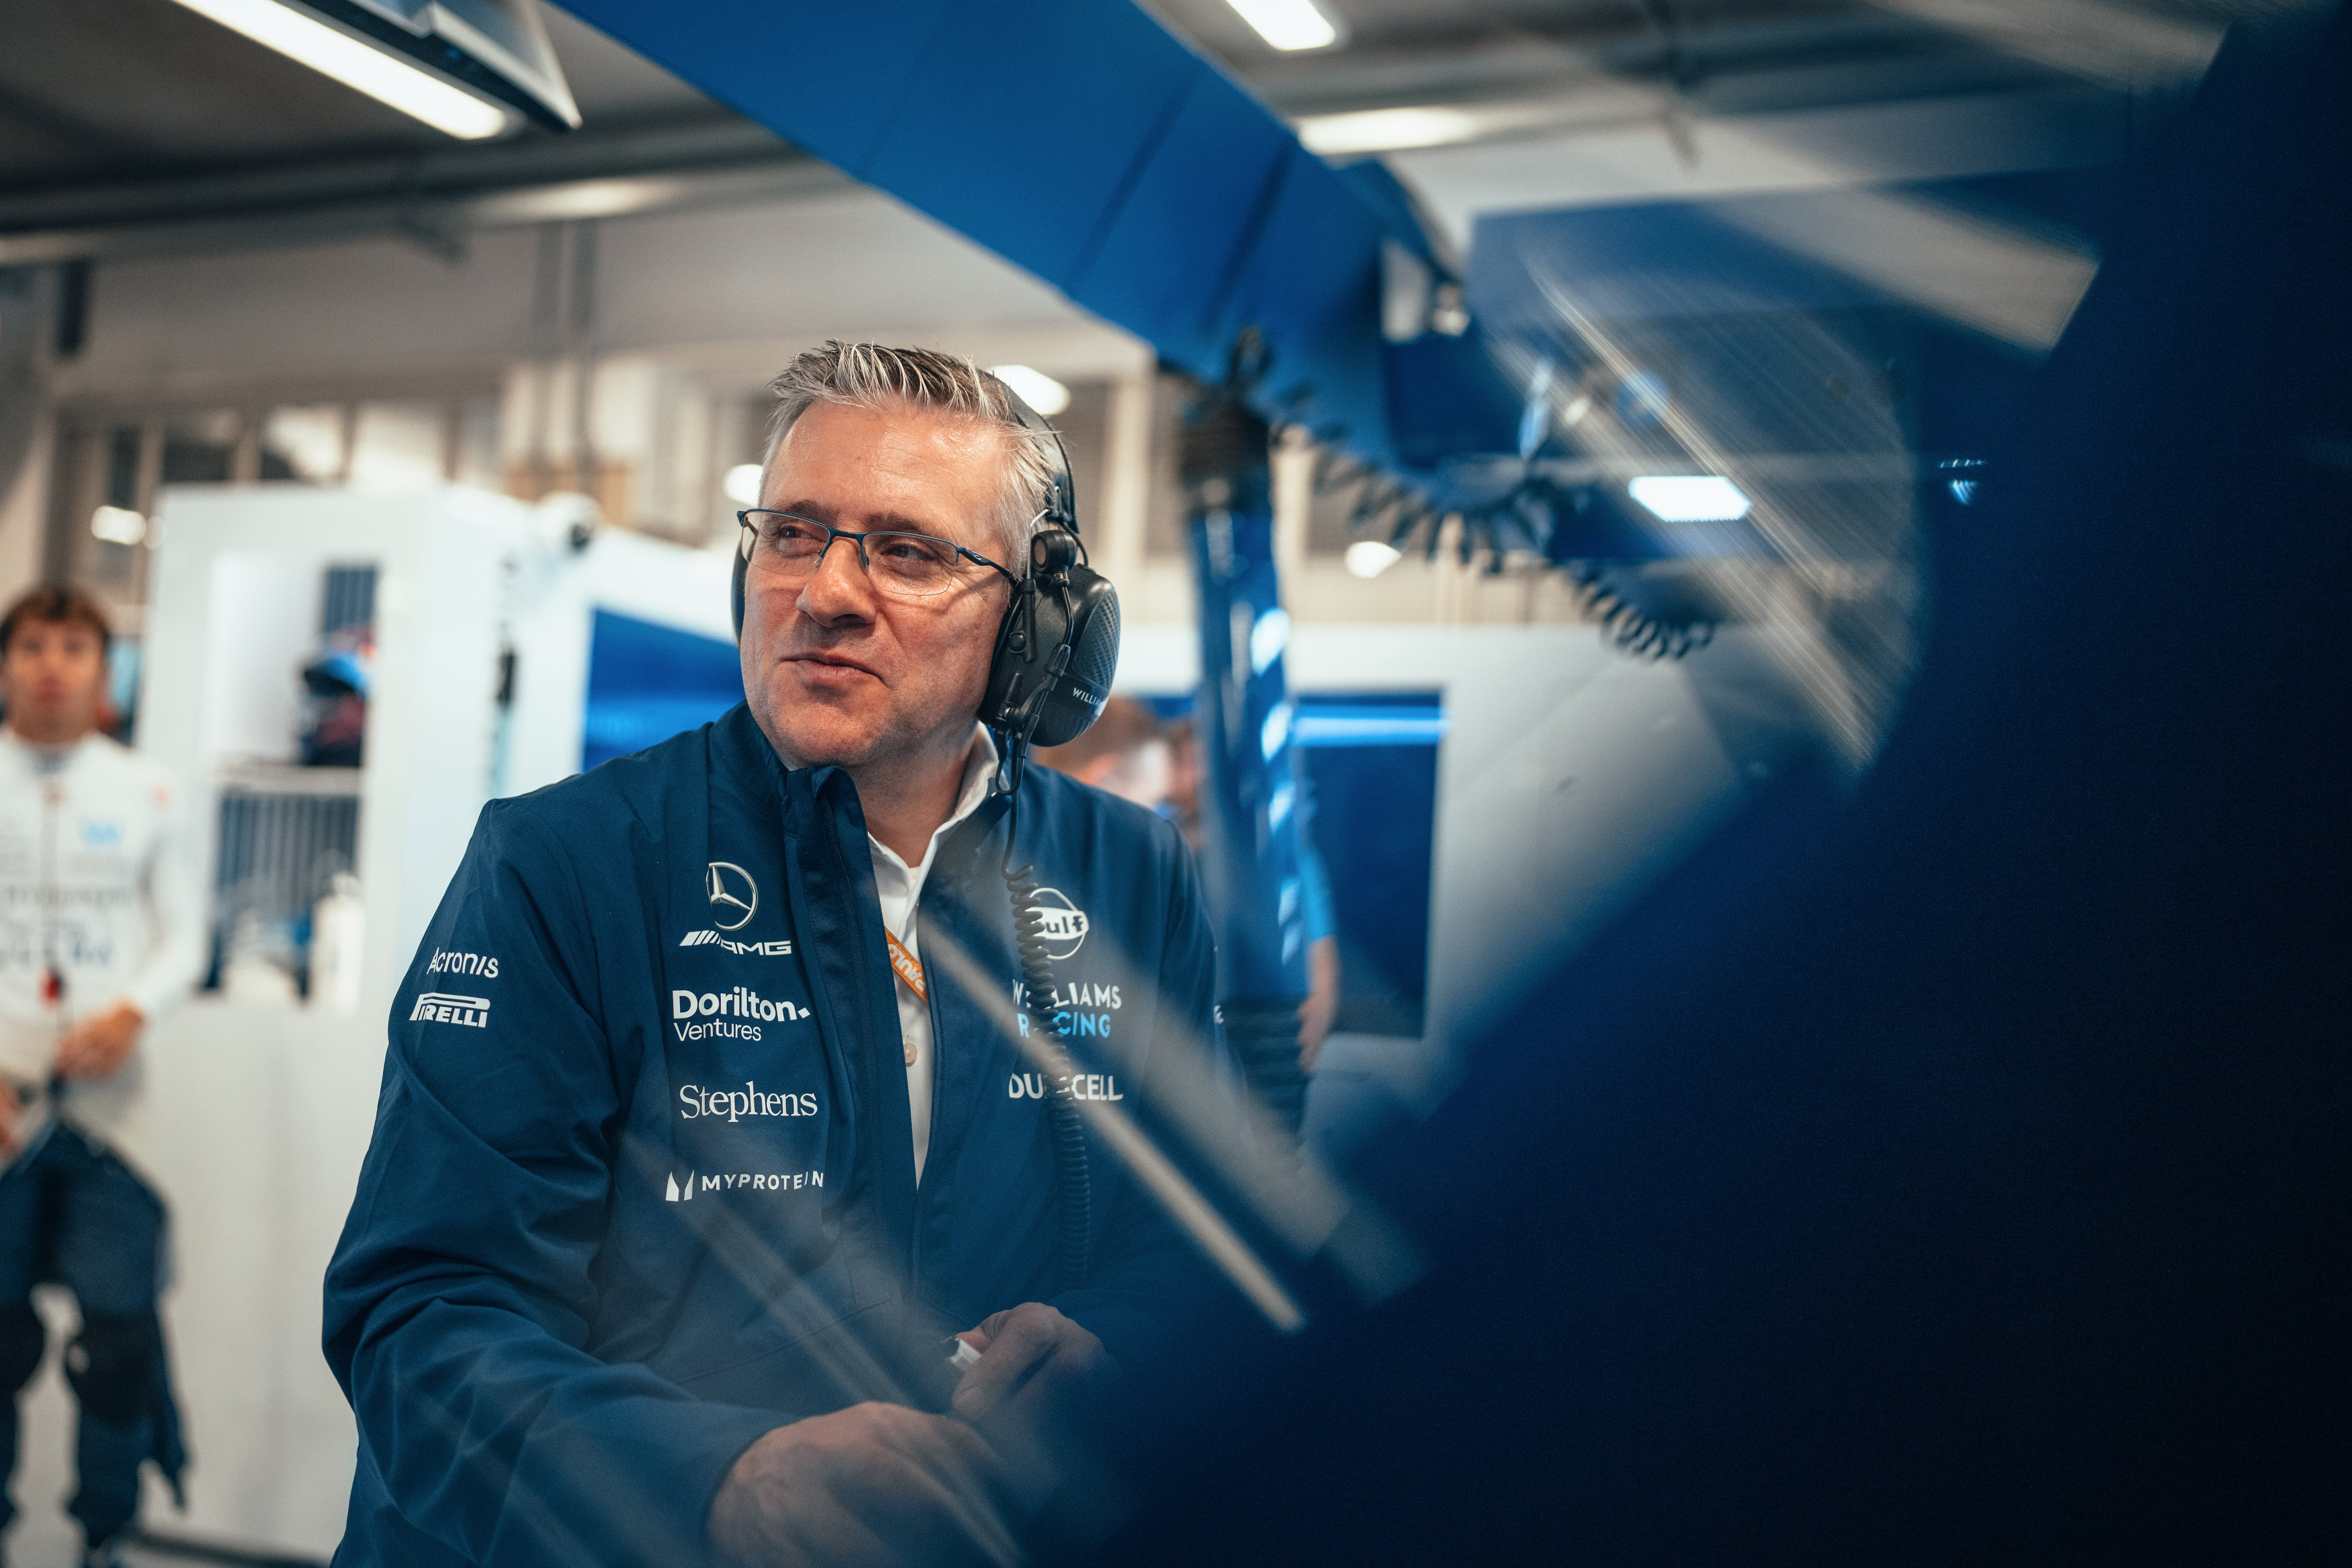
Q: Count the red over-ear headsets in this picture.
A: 0